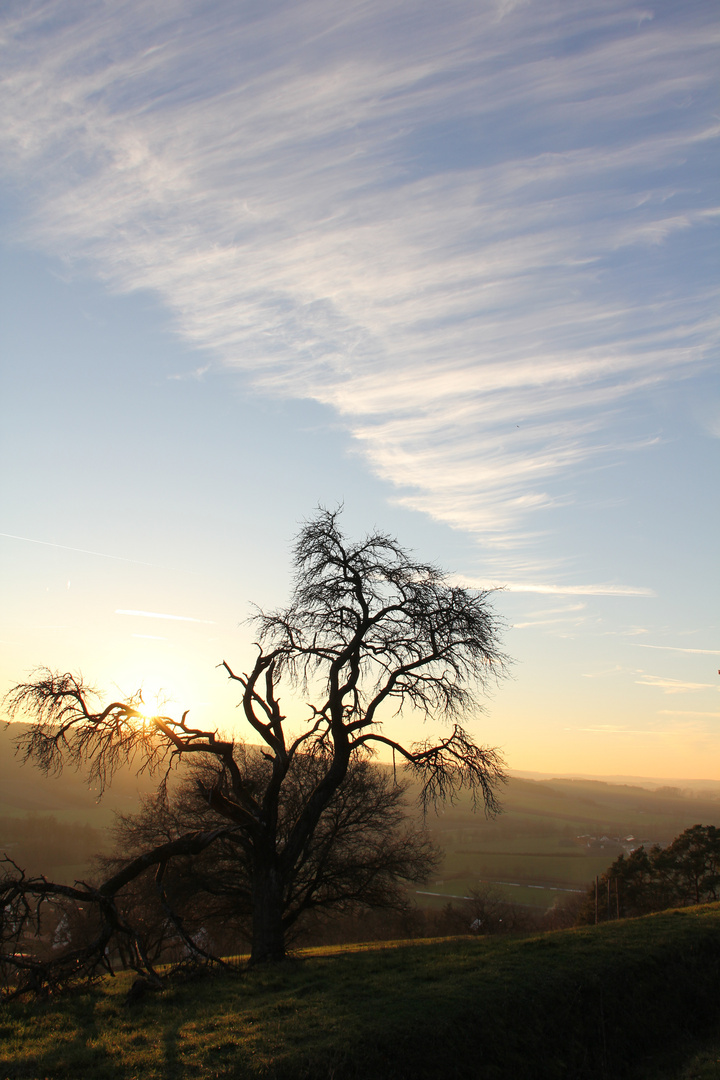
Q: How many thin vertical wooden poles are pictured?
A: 3